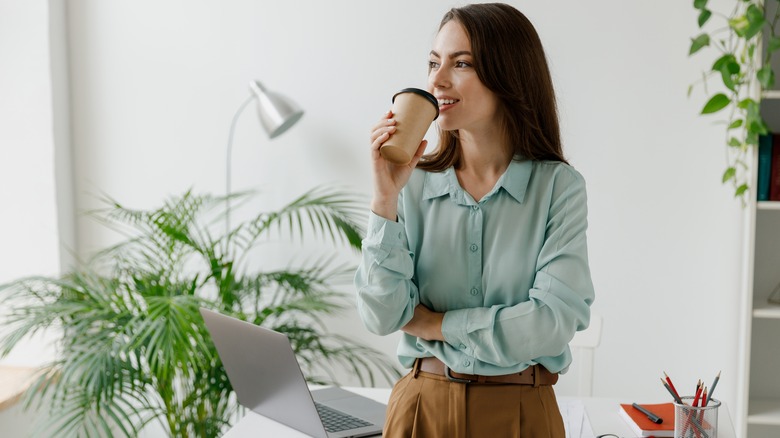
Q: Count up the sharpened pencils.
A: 6